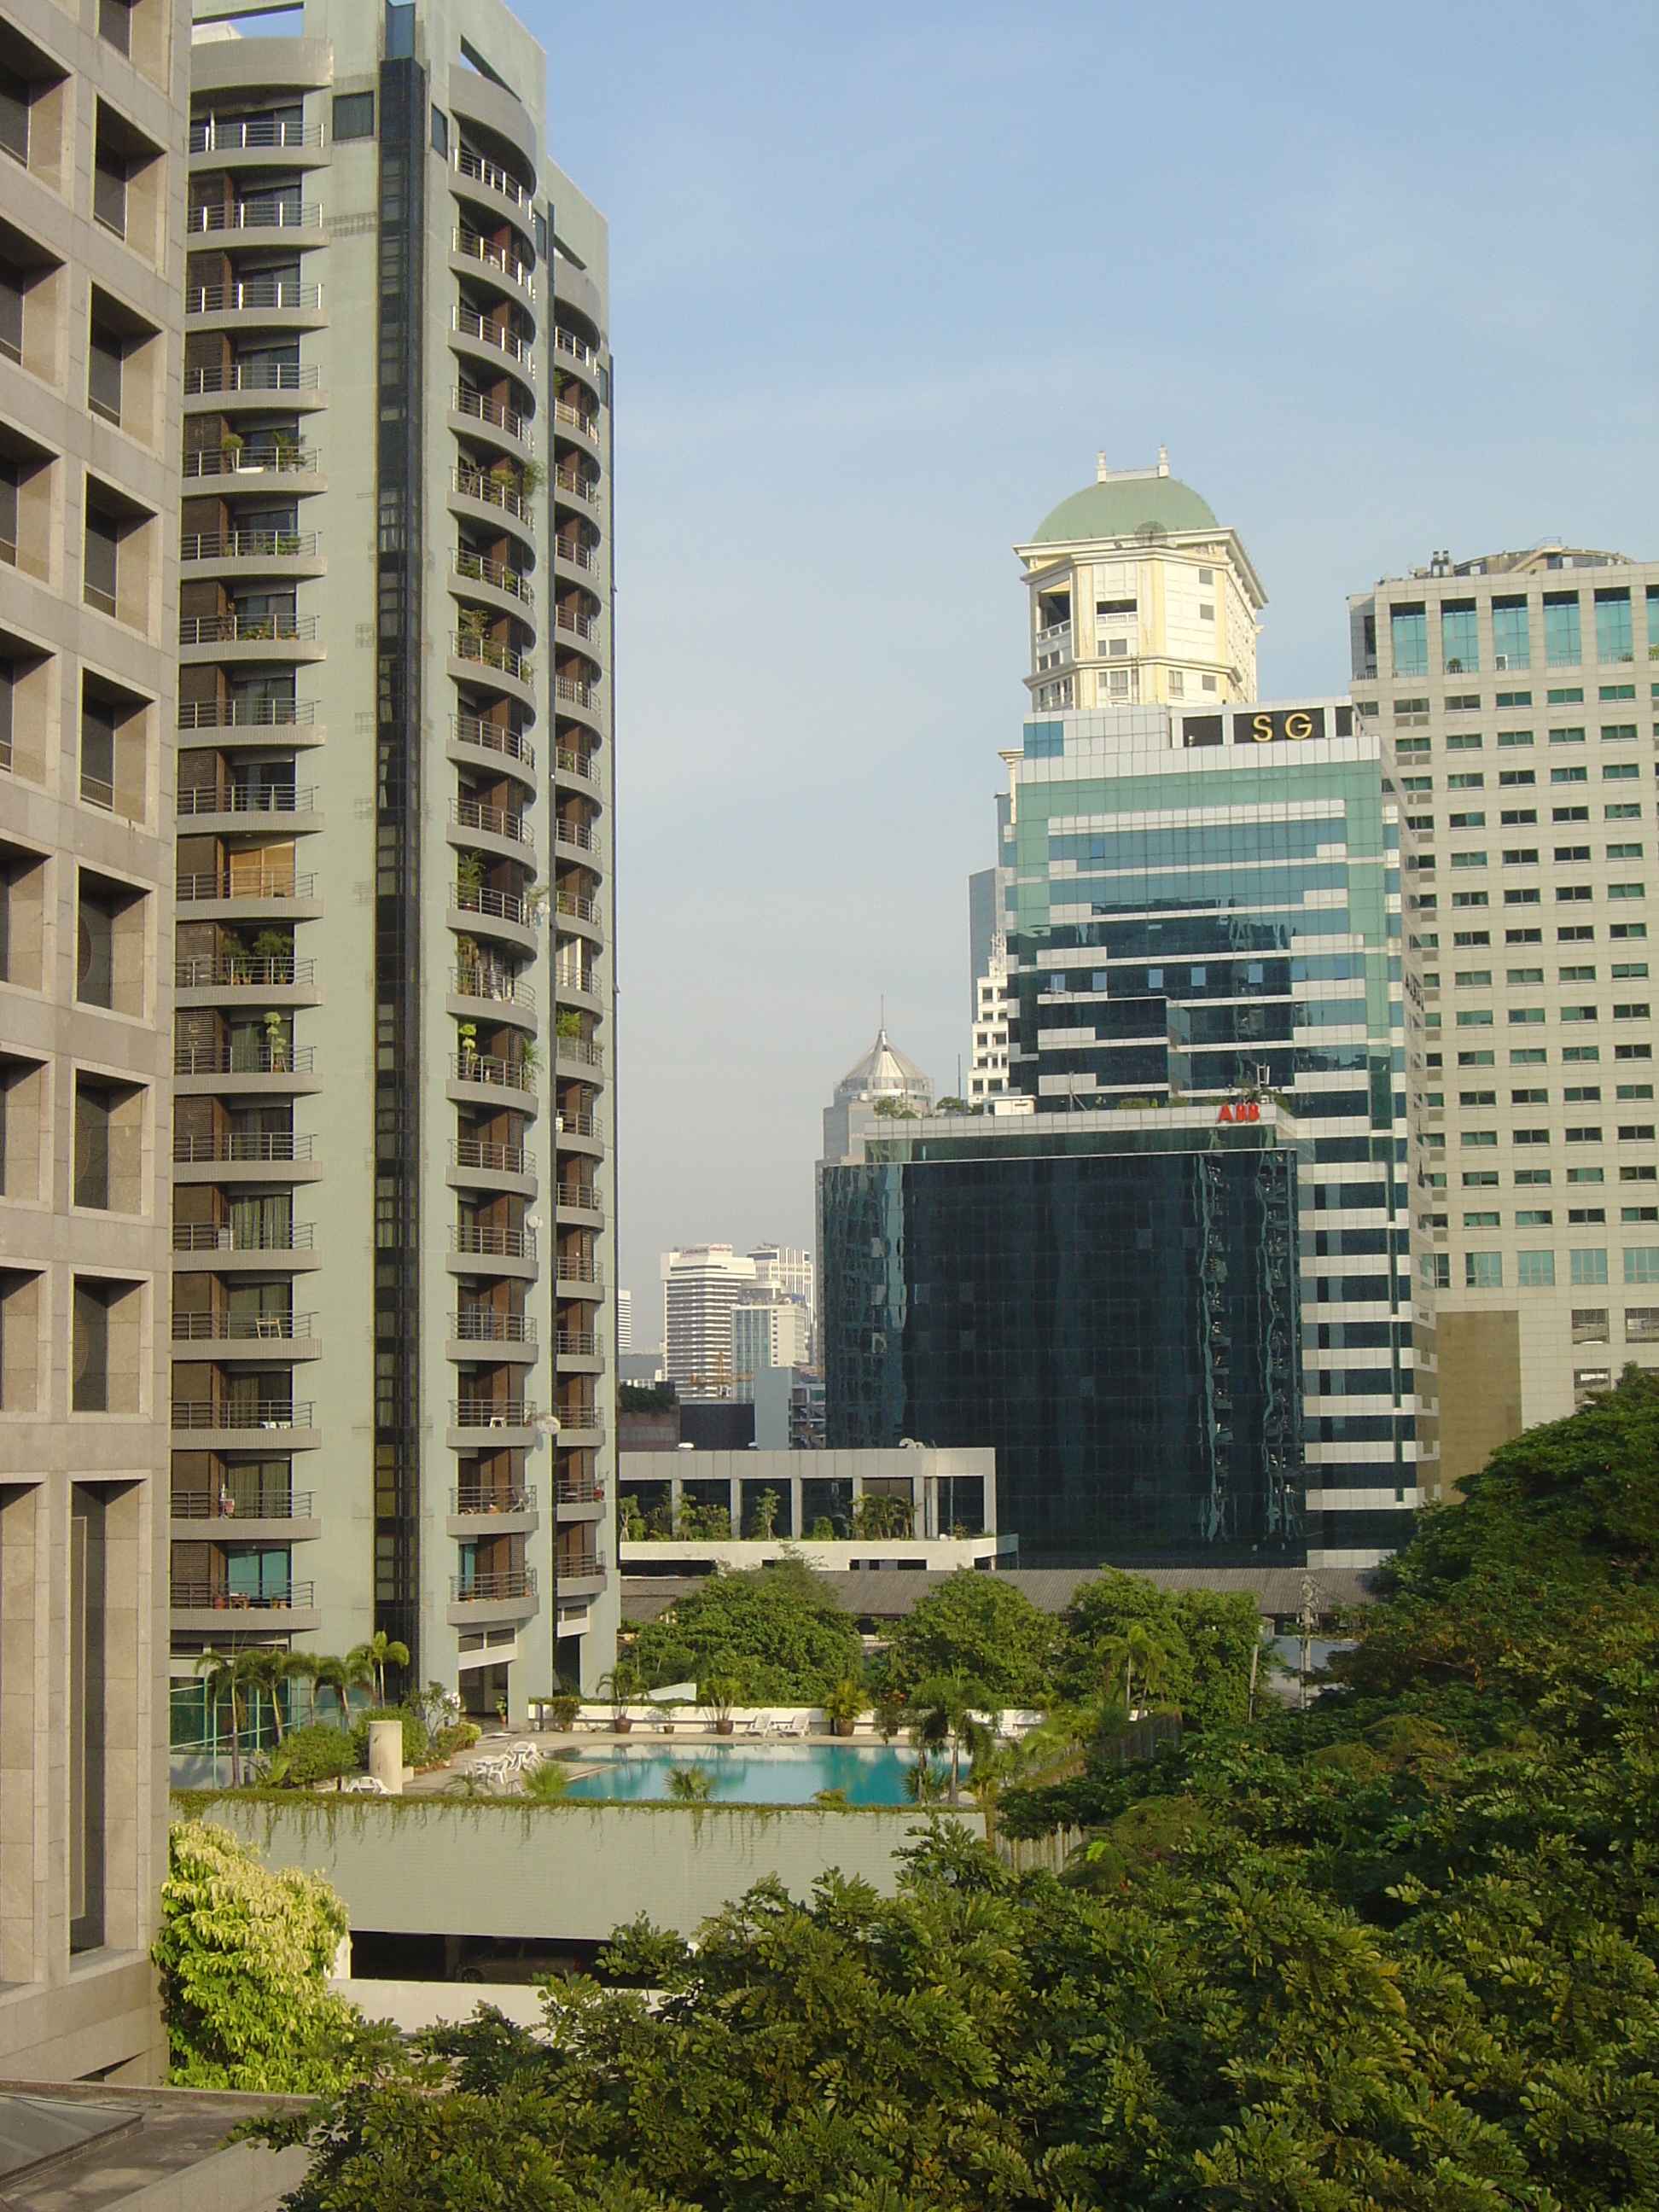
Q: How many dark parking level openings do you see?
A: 1